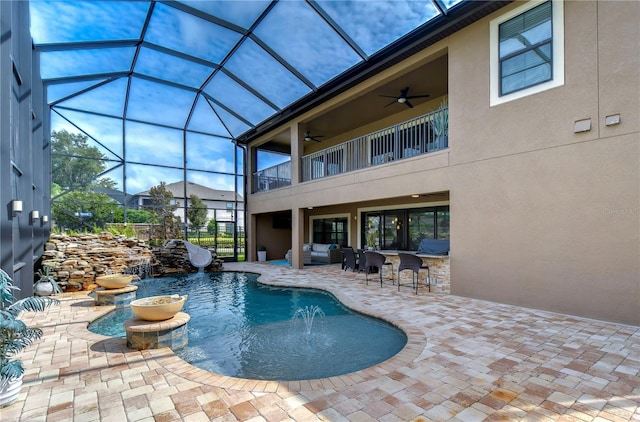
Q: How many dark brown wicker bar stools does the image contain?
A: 2